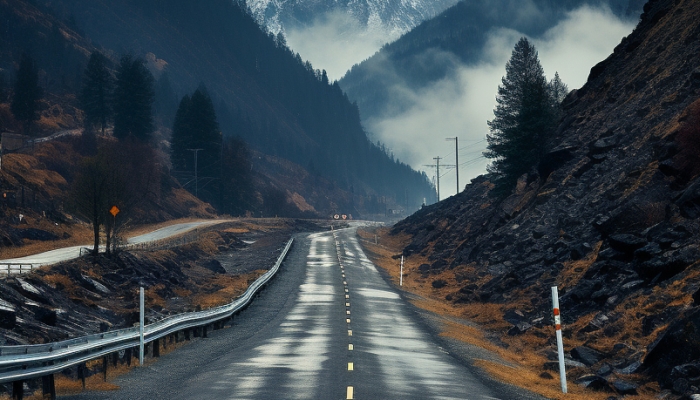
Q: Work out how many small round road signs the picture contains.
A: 2